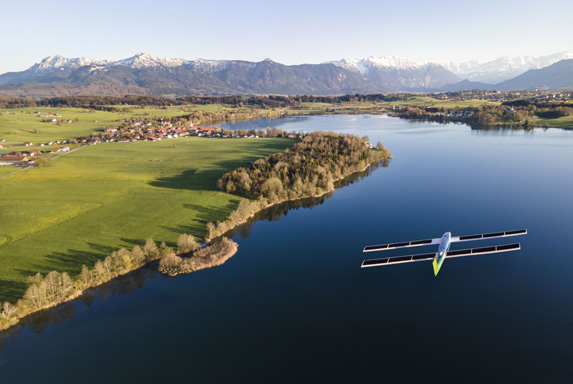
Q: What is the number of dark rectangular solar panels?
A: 12